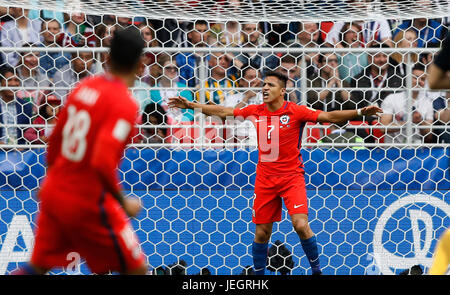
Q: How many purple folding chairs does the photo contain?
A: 0